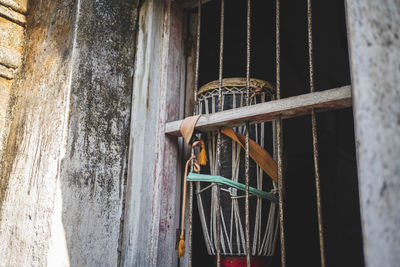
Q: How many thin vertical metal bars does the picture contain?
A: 5